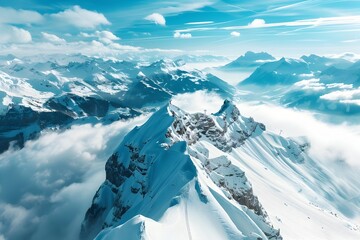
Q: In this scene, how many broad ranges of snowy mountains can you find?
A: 3